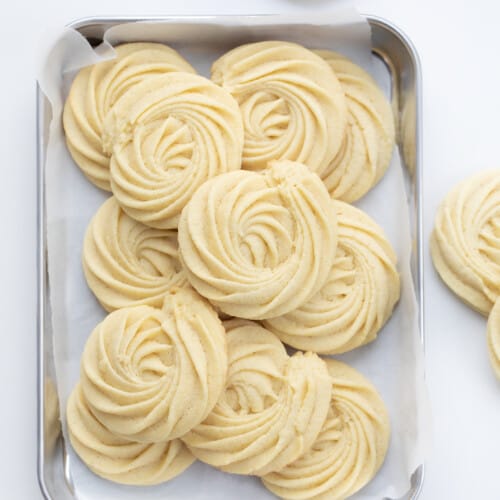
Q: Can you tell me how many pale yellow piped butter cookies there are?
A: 13